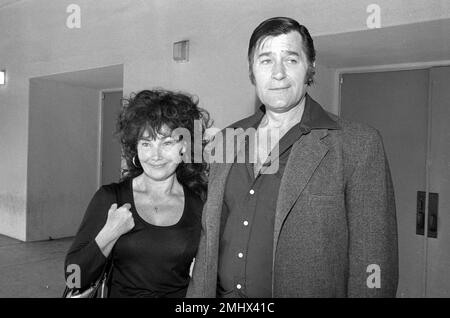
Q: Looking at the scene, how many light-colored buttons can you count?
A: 4